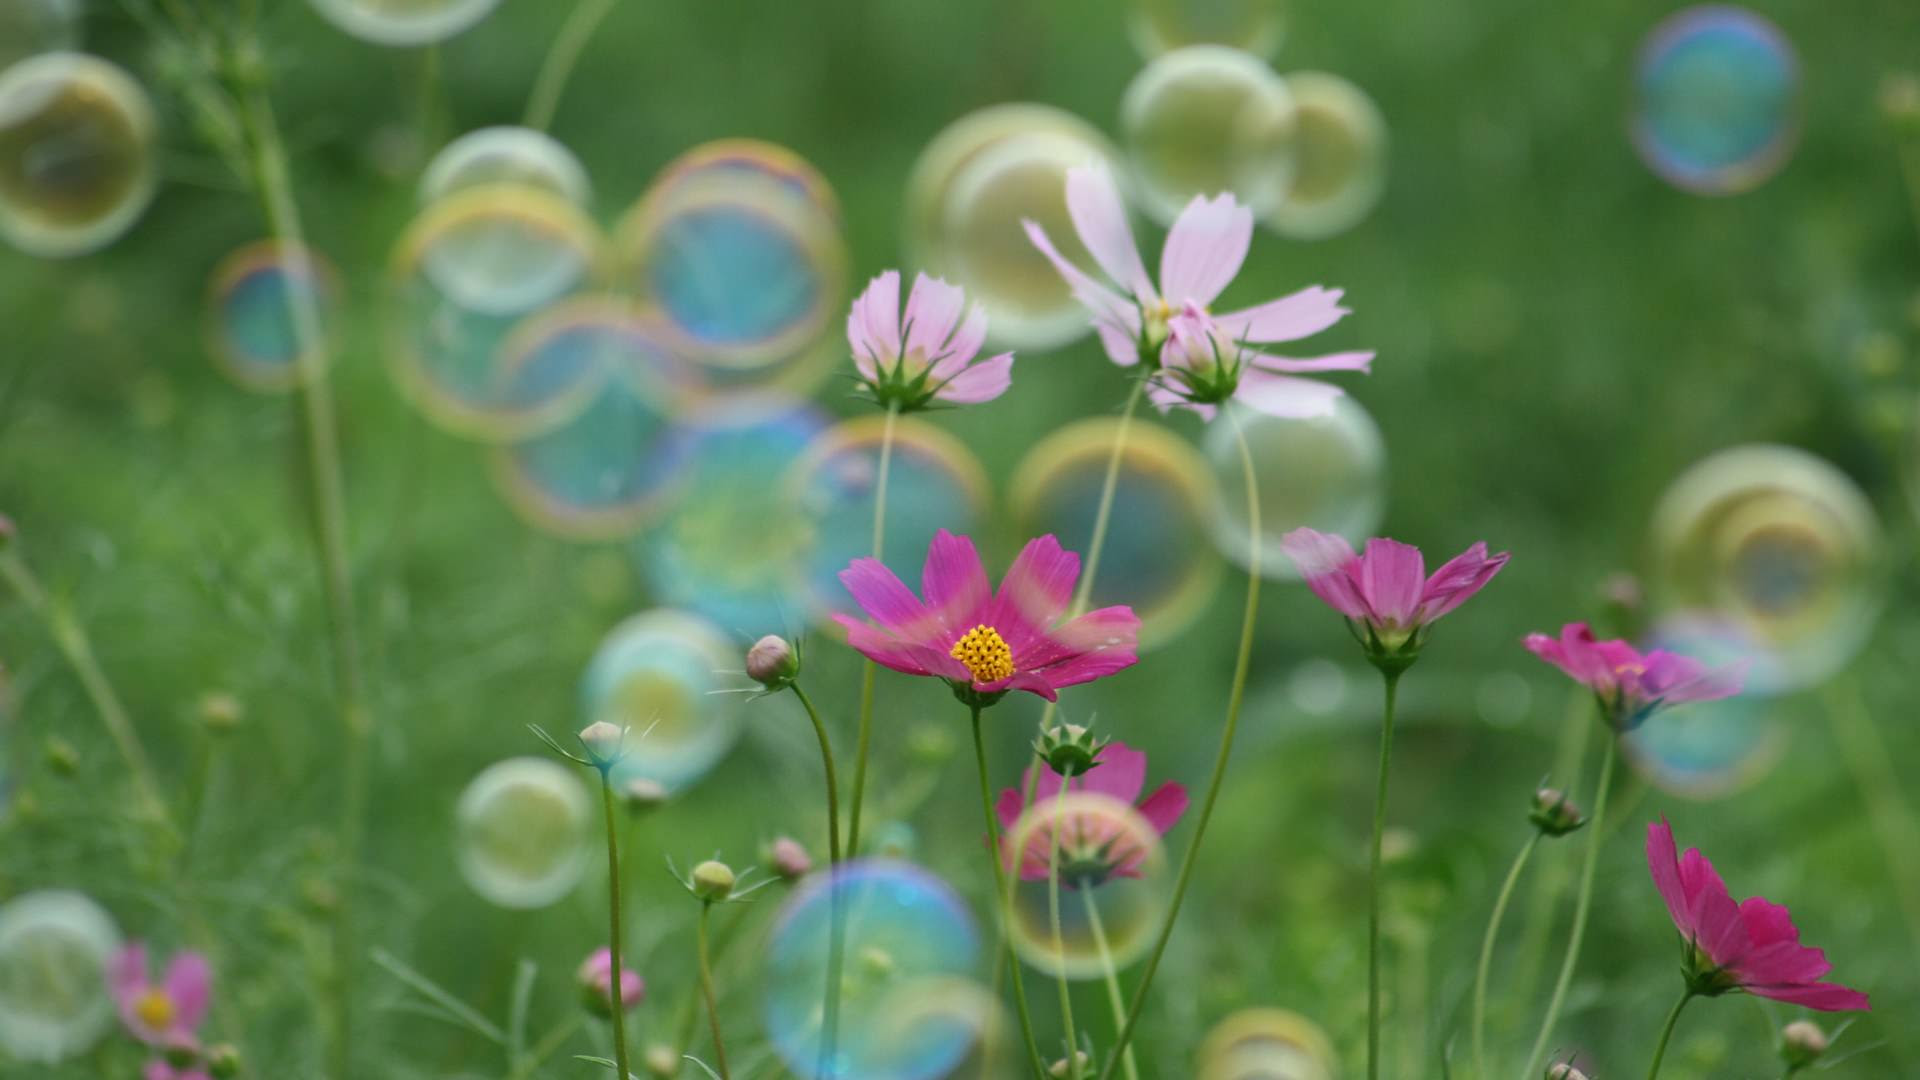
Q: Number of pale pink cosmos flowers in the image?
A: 3